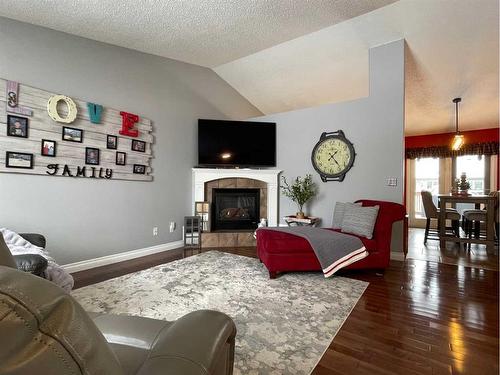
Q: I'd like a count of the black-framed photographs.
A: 9